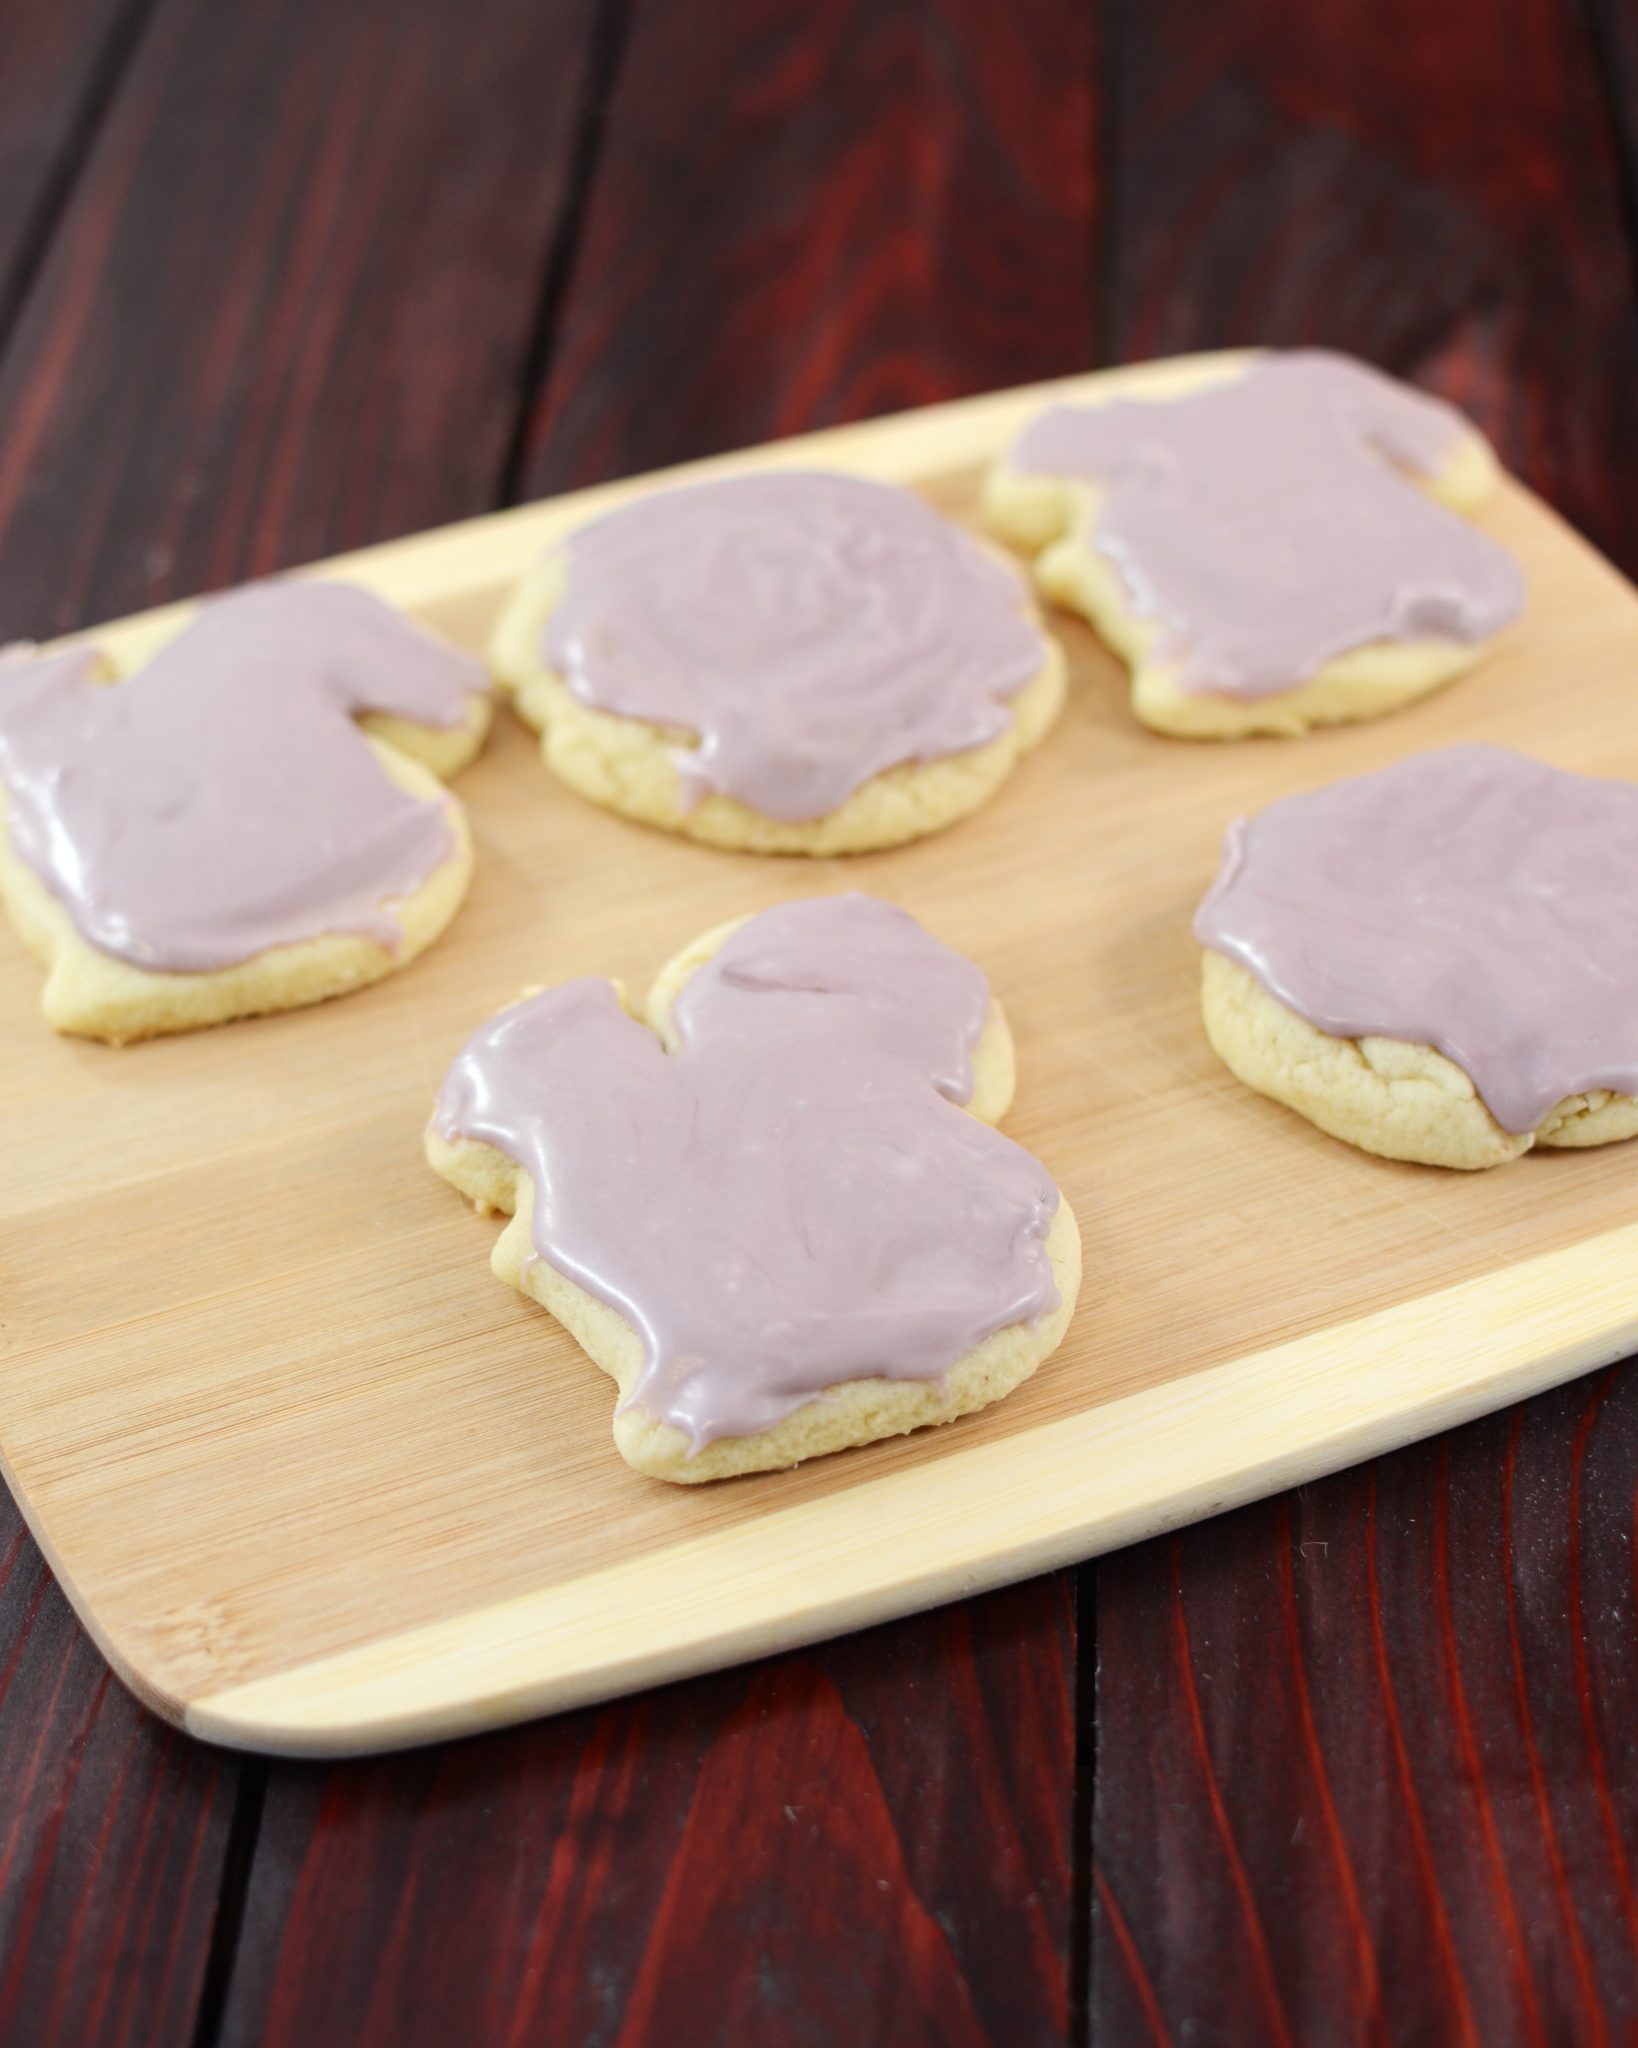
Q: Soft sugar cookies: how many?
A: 5